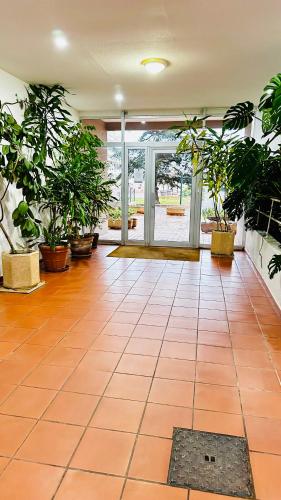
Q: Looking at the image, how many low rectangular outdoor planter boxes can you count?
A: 4